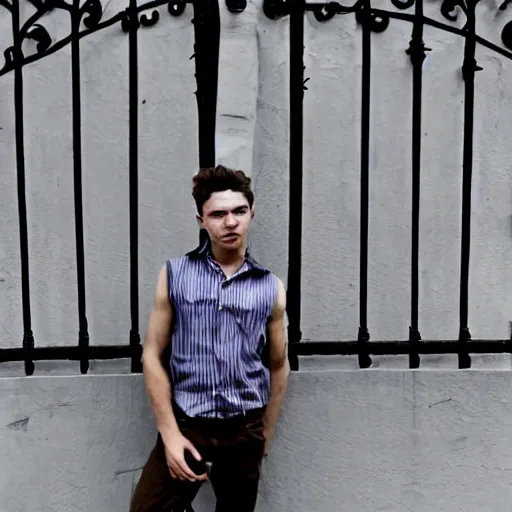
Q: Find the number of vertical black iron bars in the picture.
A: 8